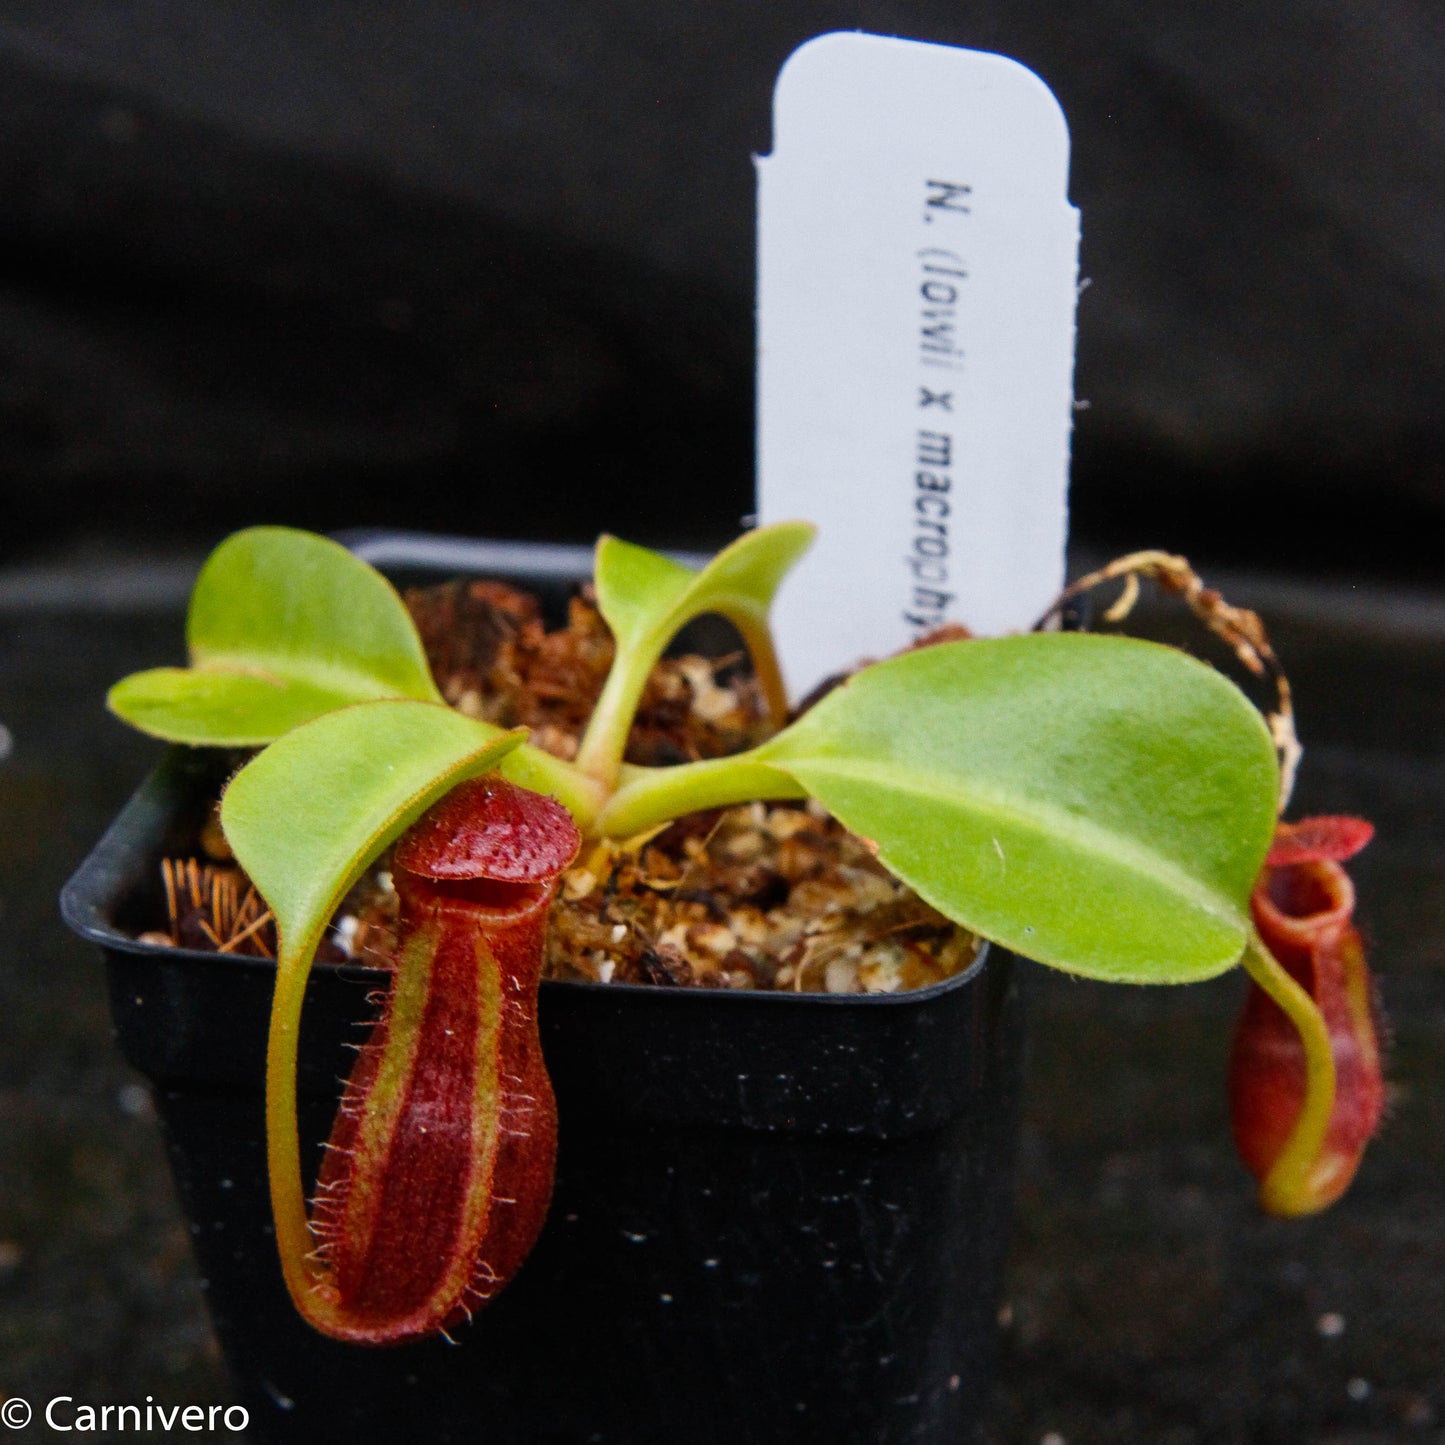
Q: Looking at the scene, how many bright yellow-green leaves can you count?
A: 4